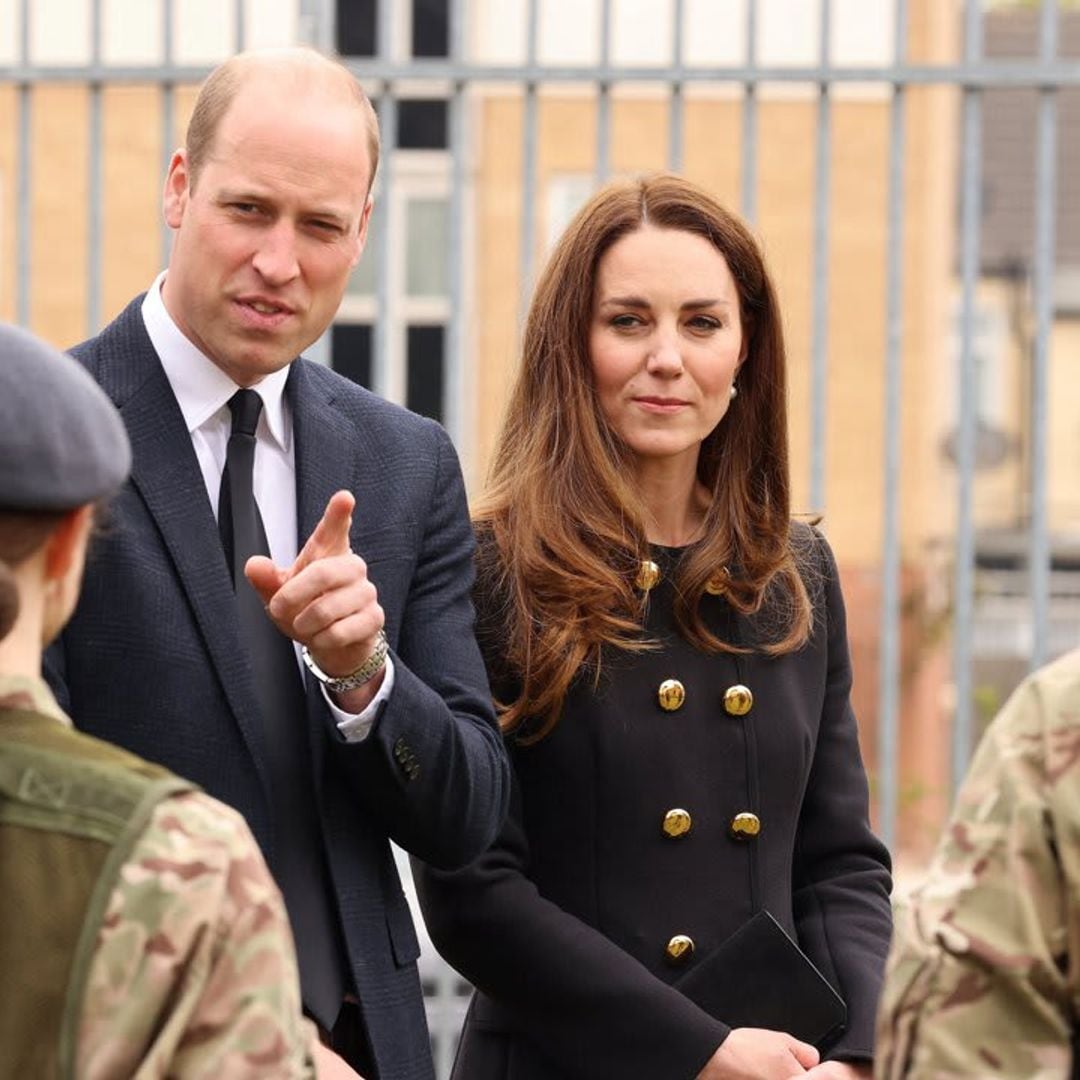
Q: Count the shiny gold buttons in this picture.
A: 7